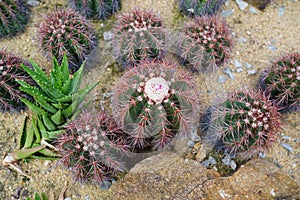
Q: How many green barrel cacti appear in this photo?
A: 11